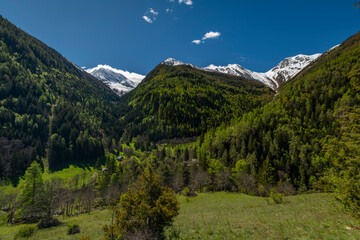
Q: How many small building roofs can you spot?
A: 3